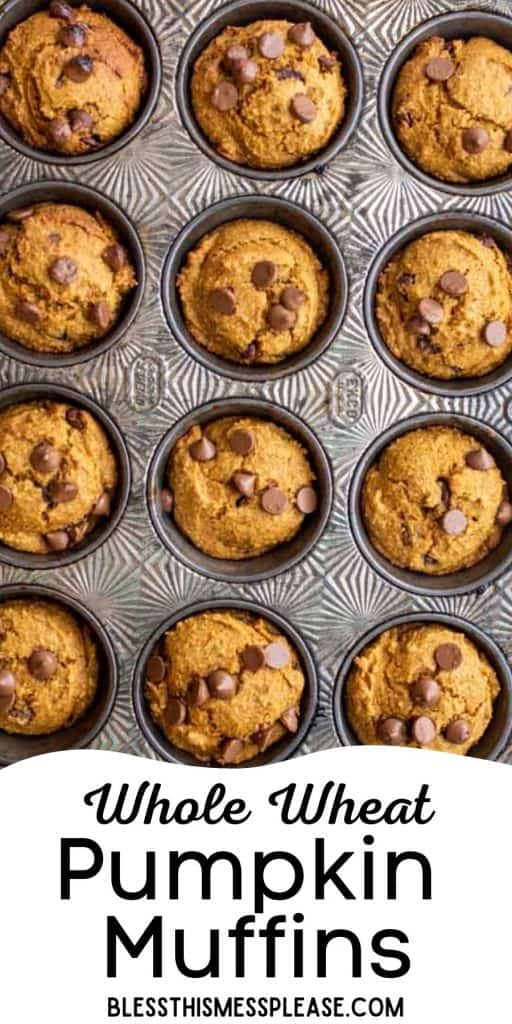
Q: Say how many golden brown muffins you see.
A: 12